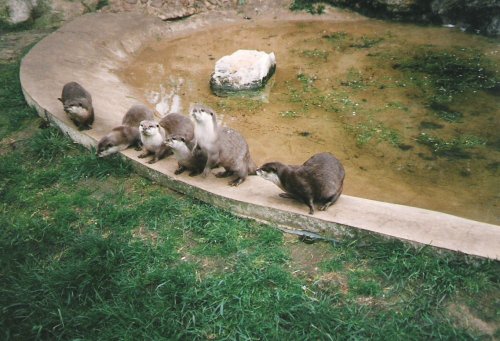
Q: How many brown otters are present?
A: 6